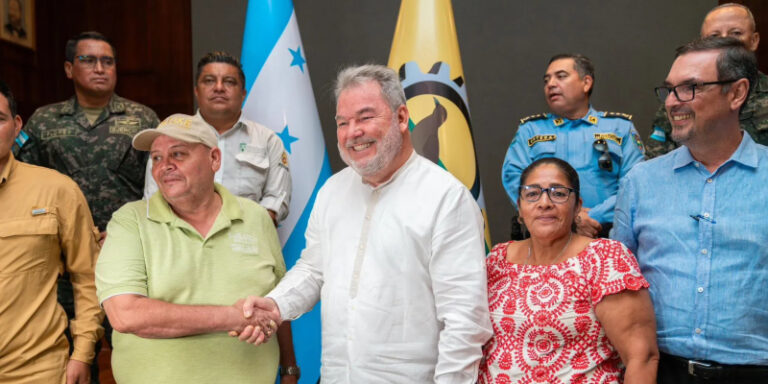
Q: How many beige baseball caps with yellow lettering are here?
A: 1